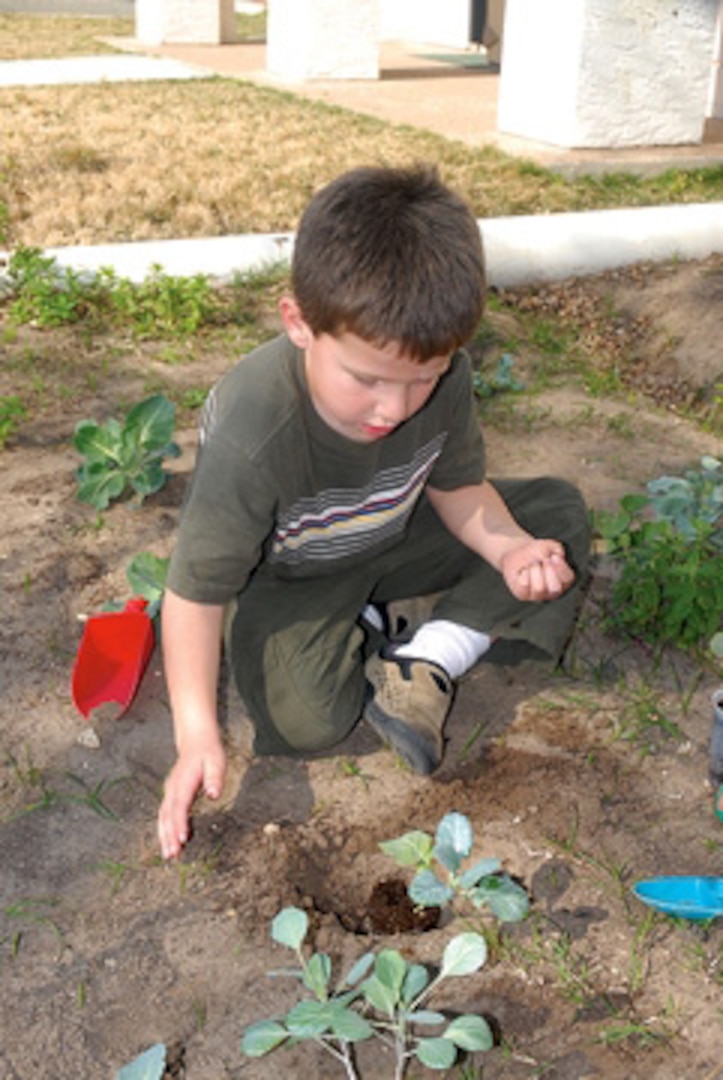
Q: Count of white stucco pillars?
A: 3